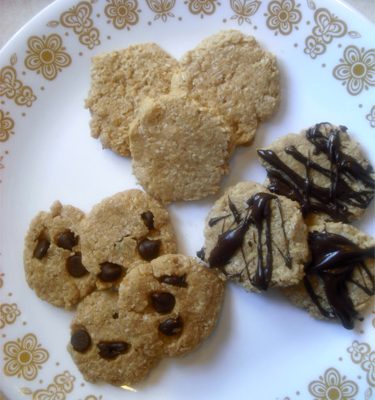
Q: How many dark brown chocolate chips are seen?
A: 11